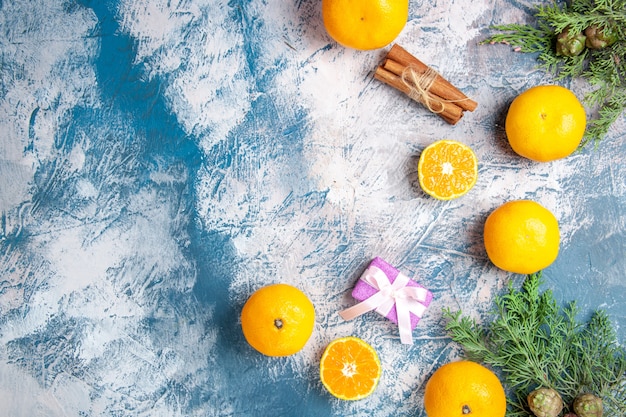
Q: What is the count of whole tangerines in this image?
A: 5